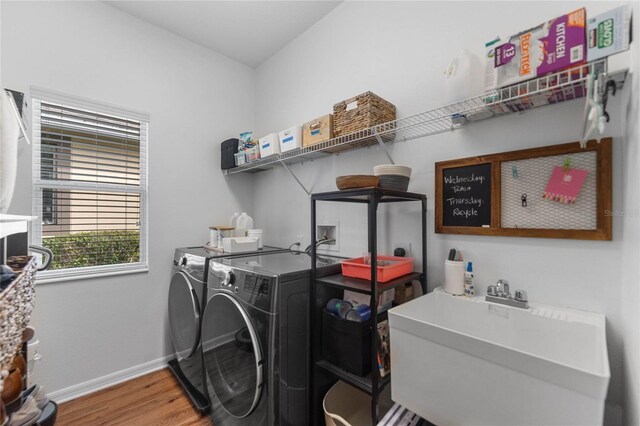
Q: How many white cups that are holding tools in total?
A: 1